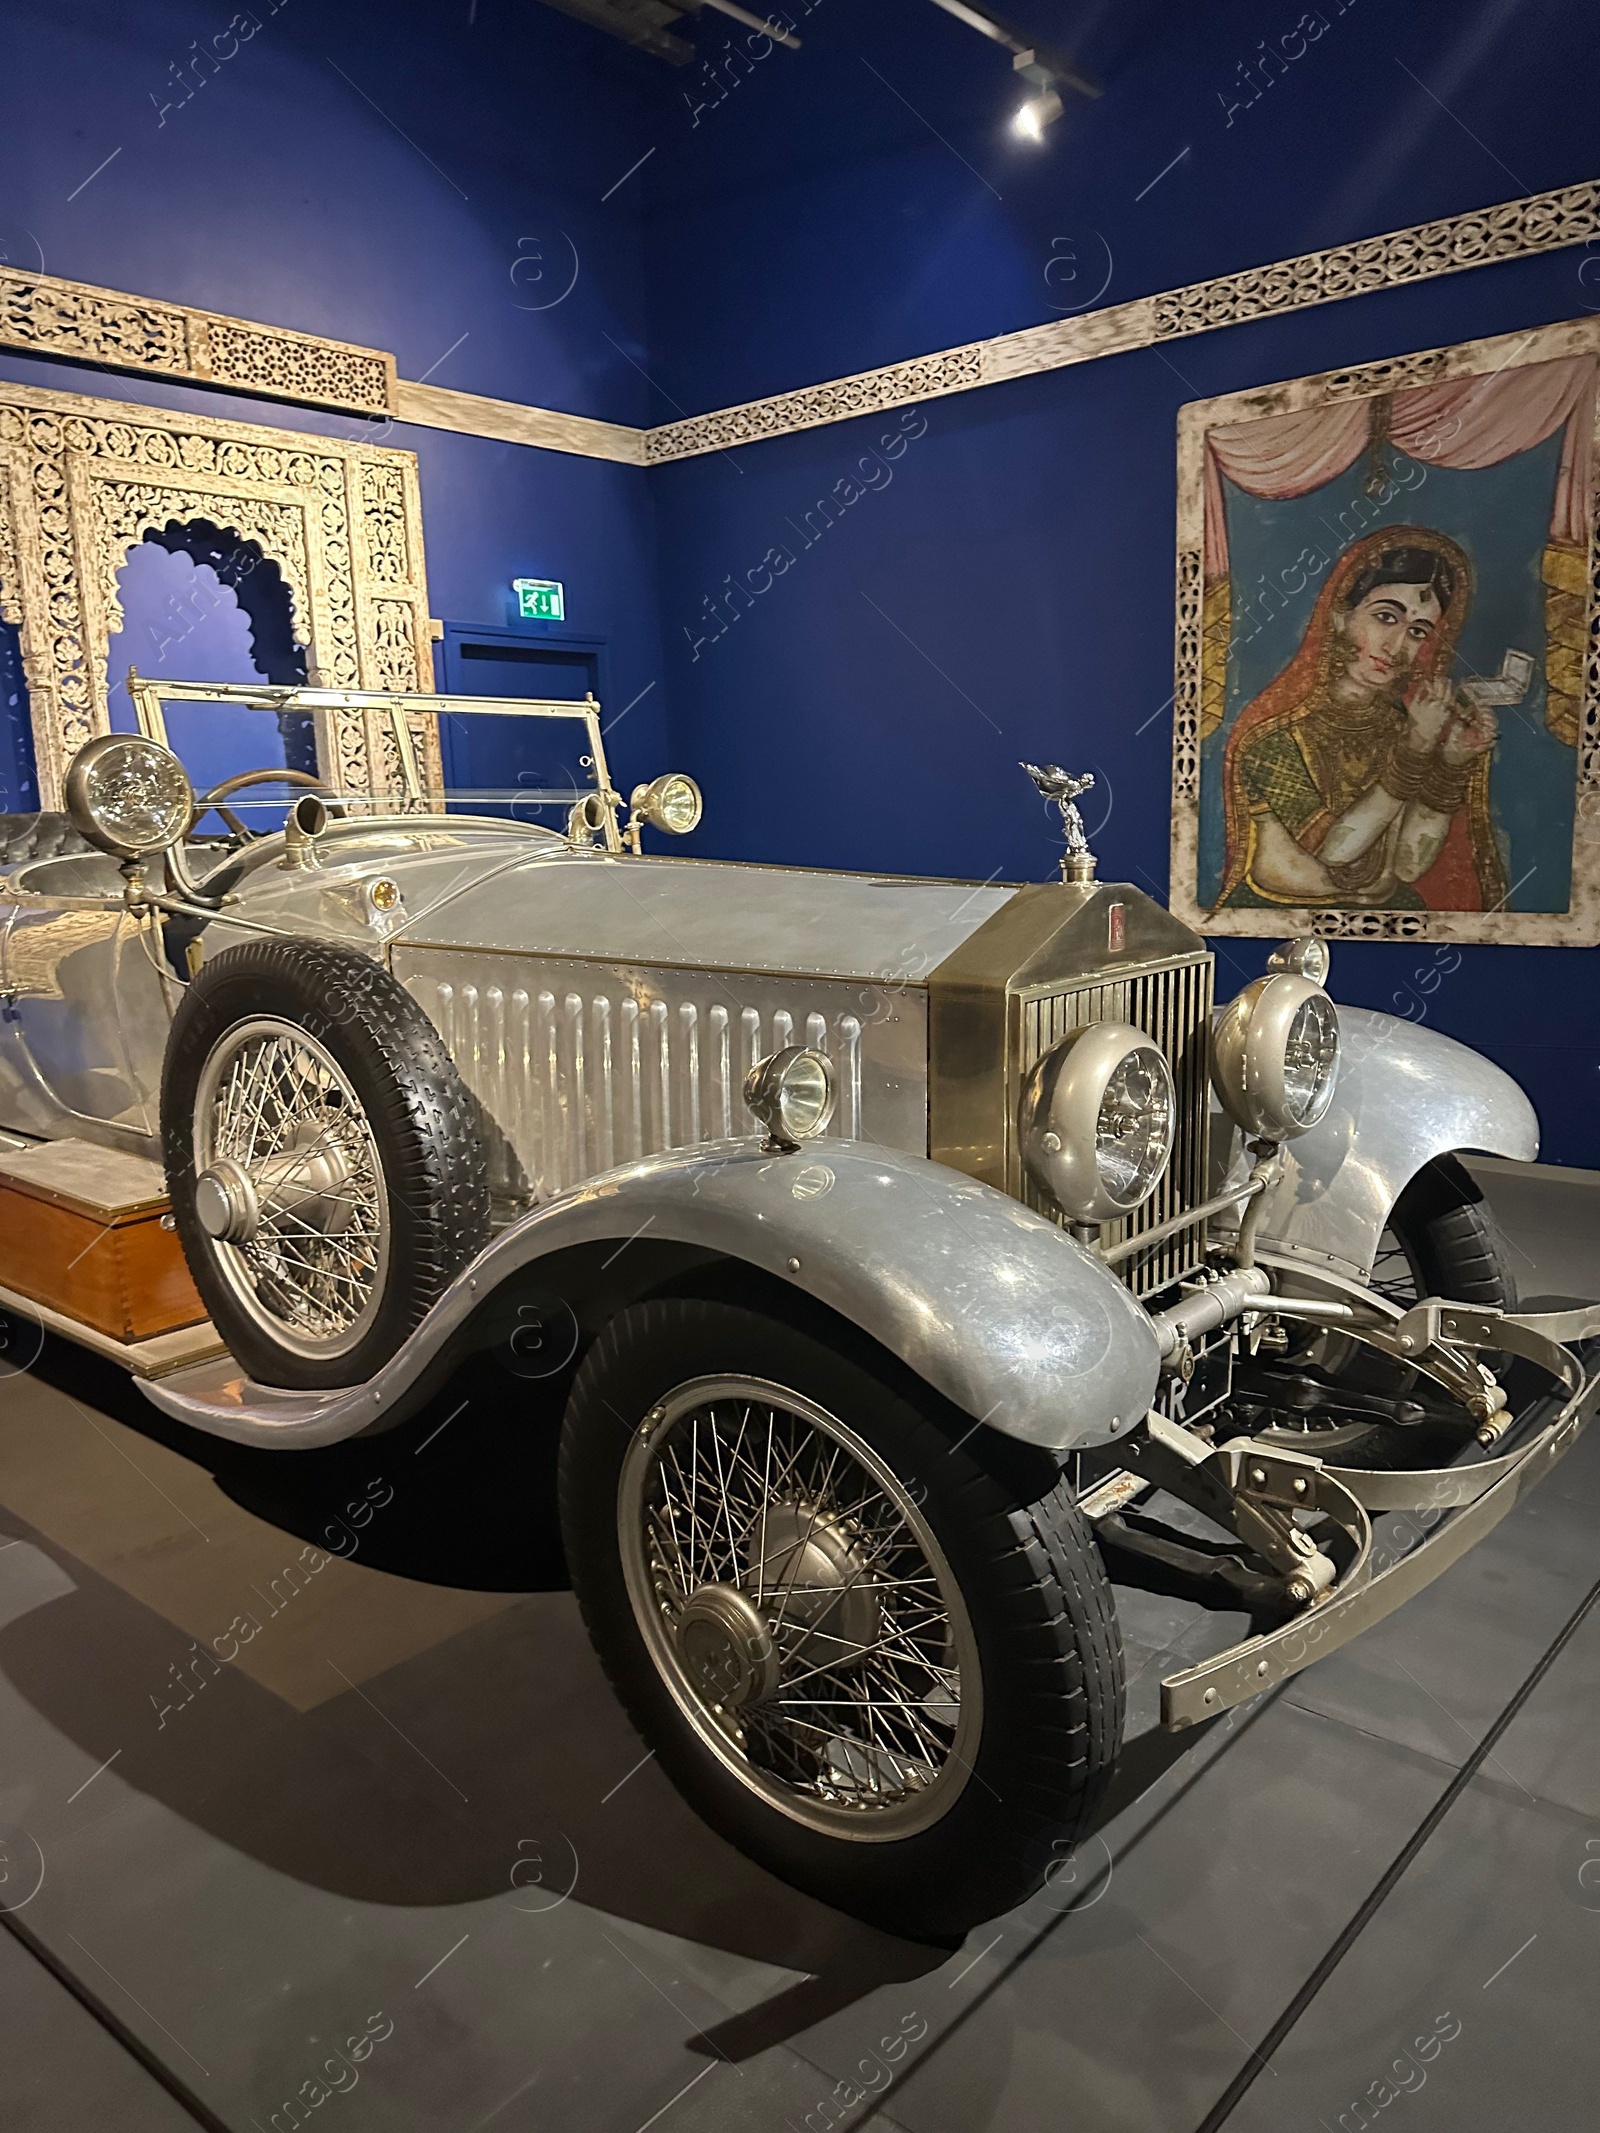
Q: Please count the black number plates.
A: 1